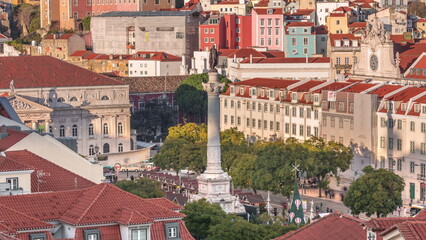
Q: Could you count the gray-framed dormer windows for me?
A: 3